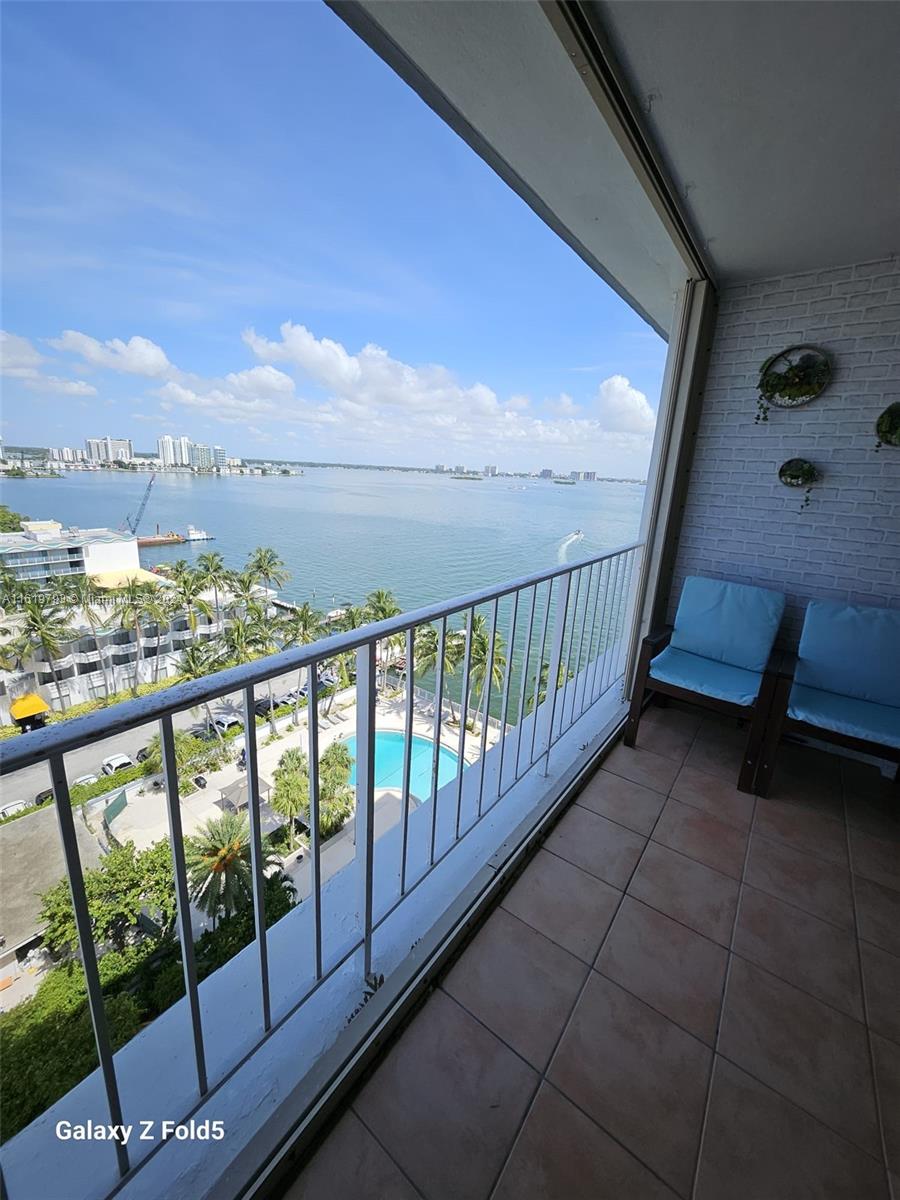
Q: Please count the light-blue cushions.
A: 4